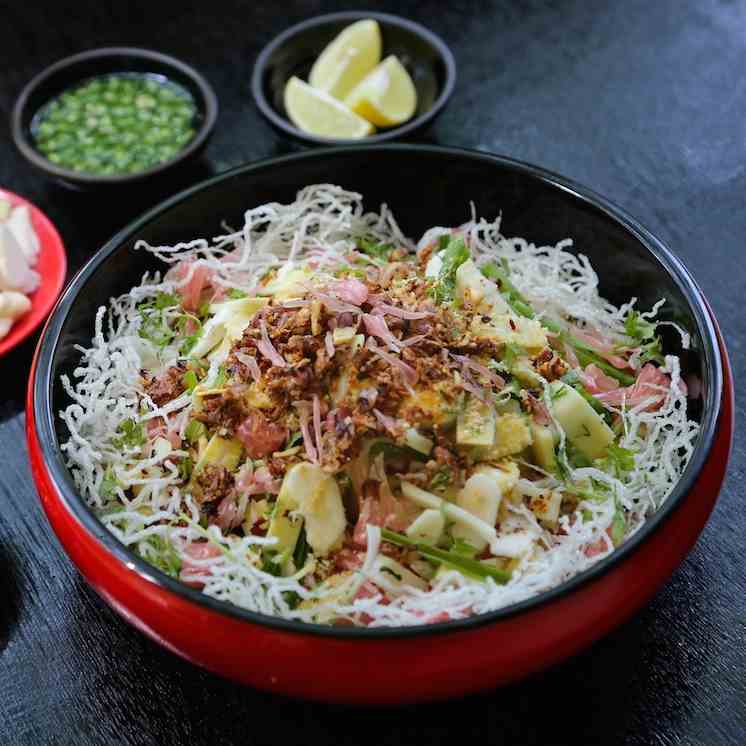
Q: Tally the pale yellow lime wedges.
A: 3